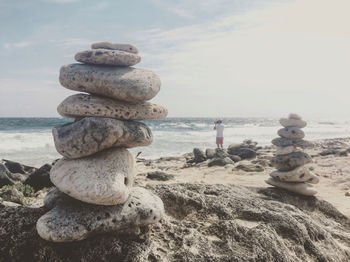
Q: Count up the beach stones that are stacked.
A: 15